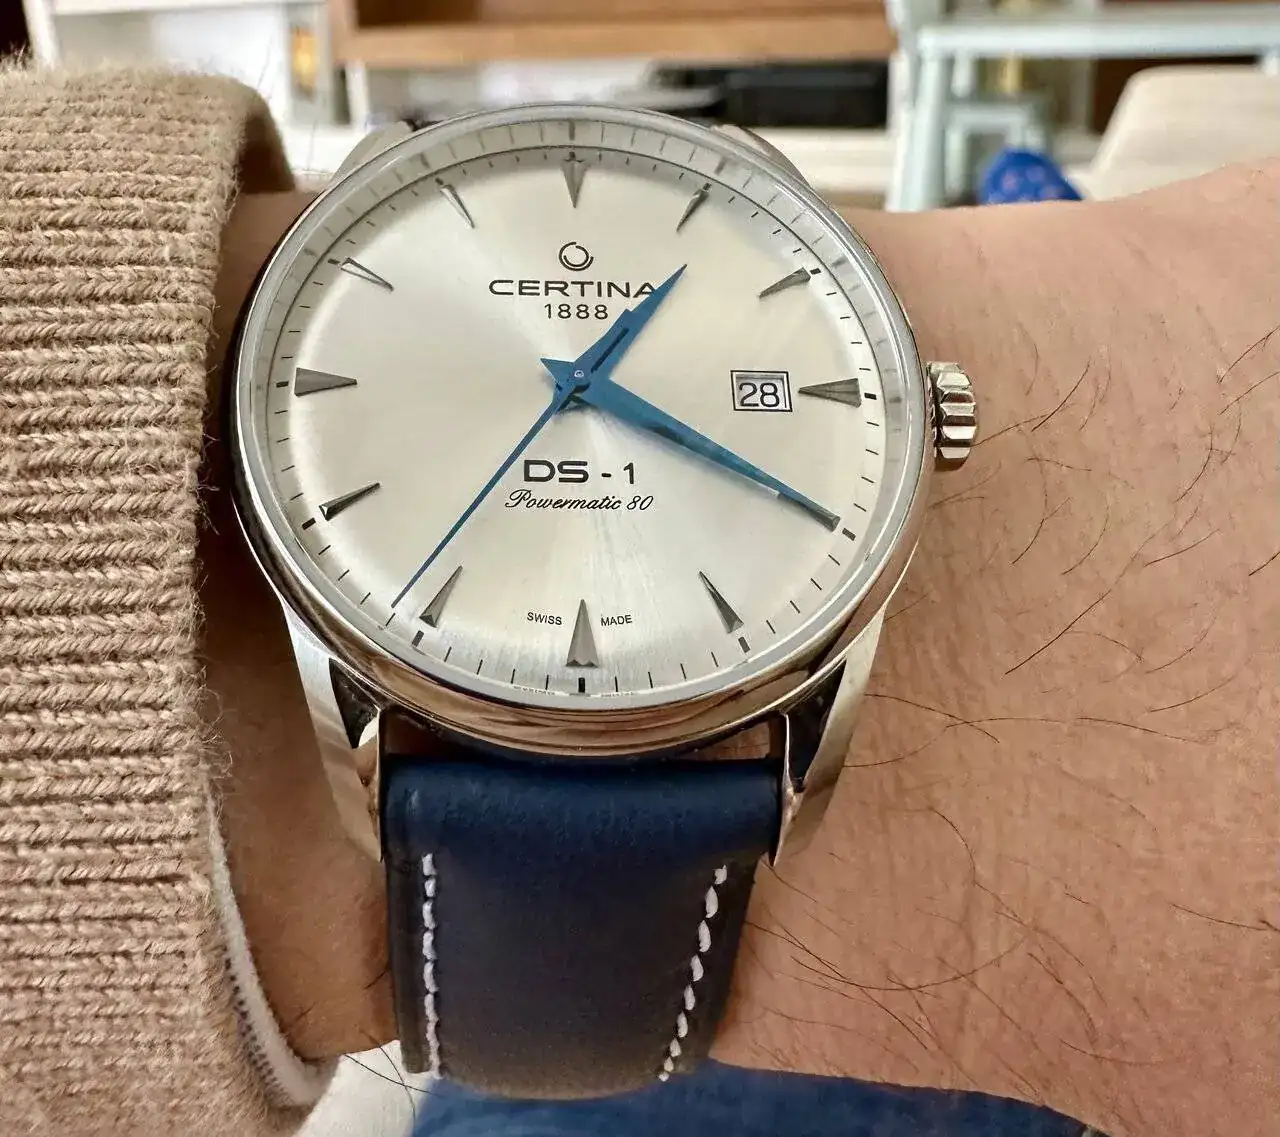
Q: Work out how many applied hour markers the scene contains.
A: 12